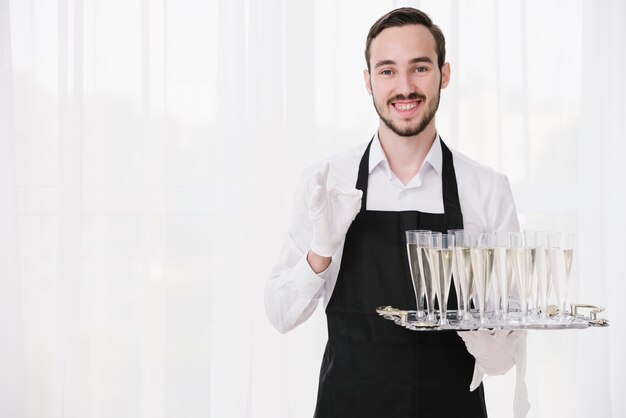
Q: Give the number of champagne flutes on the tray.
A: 12